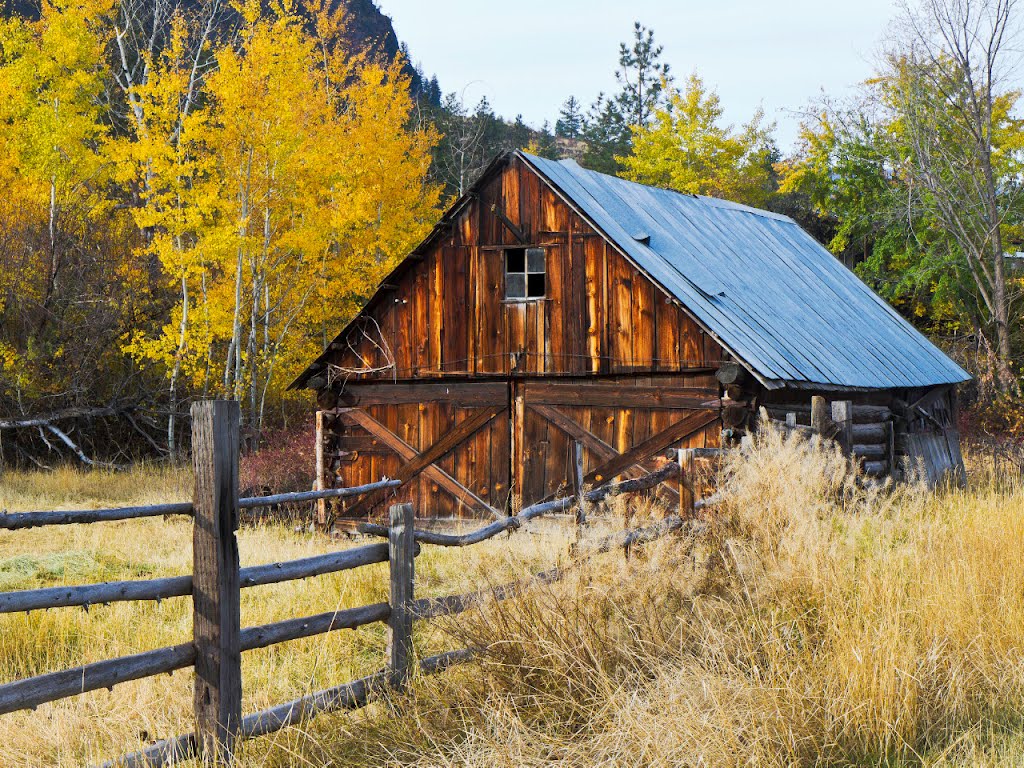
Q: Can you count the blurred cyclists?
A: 0